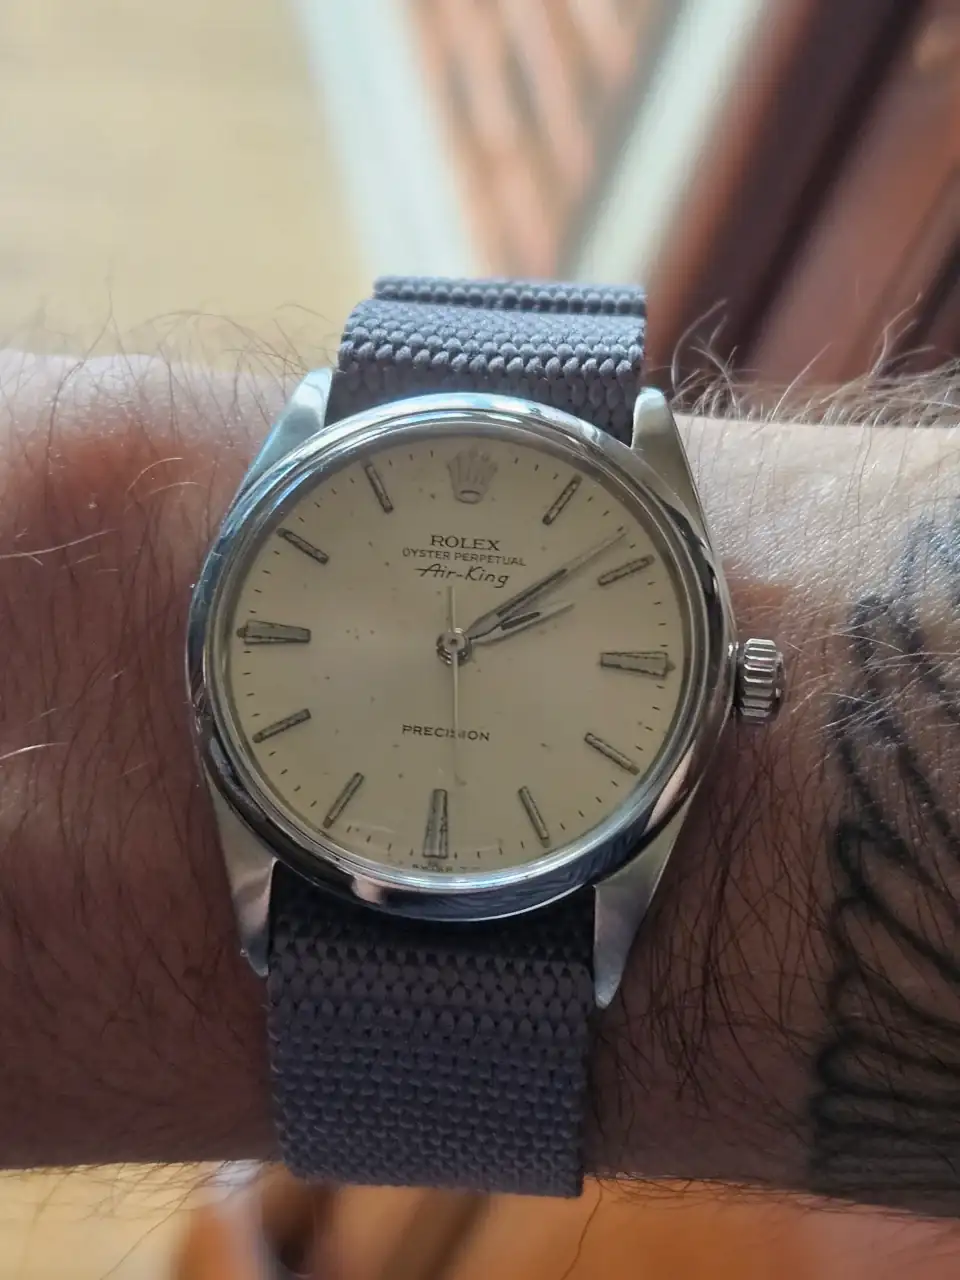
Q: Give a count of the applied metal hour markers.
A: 11